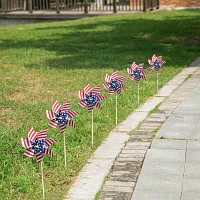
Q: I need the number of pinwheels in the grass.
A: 6